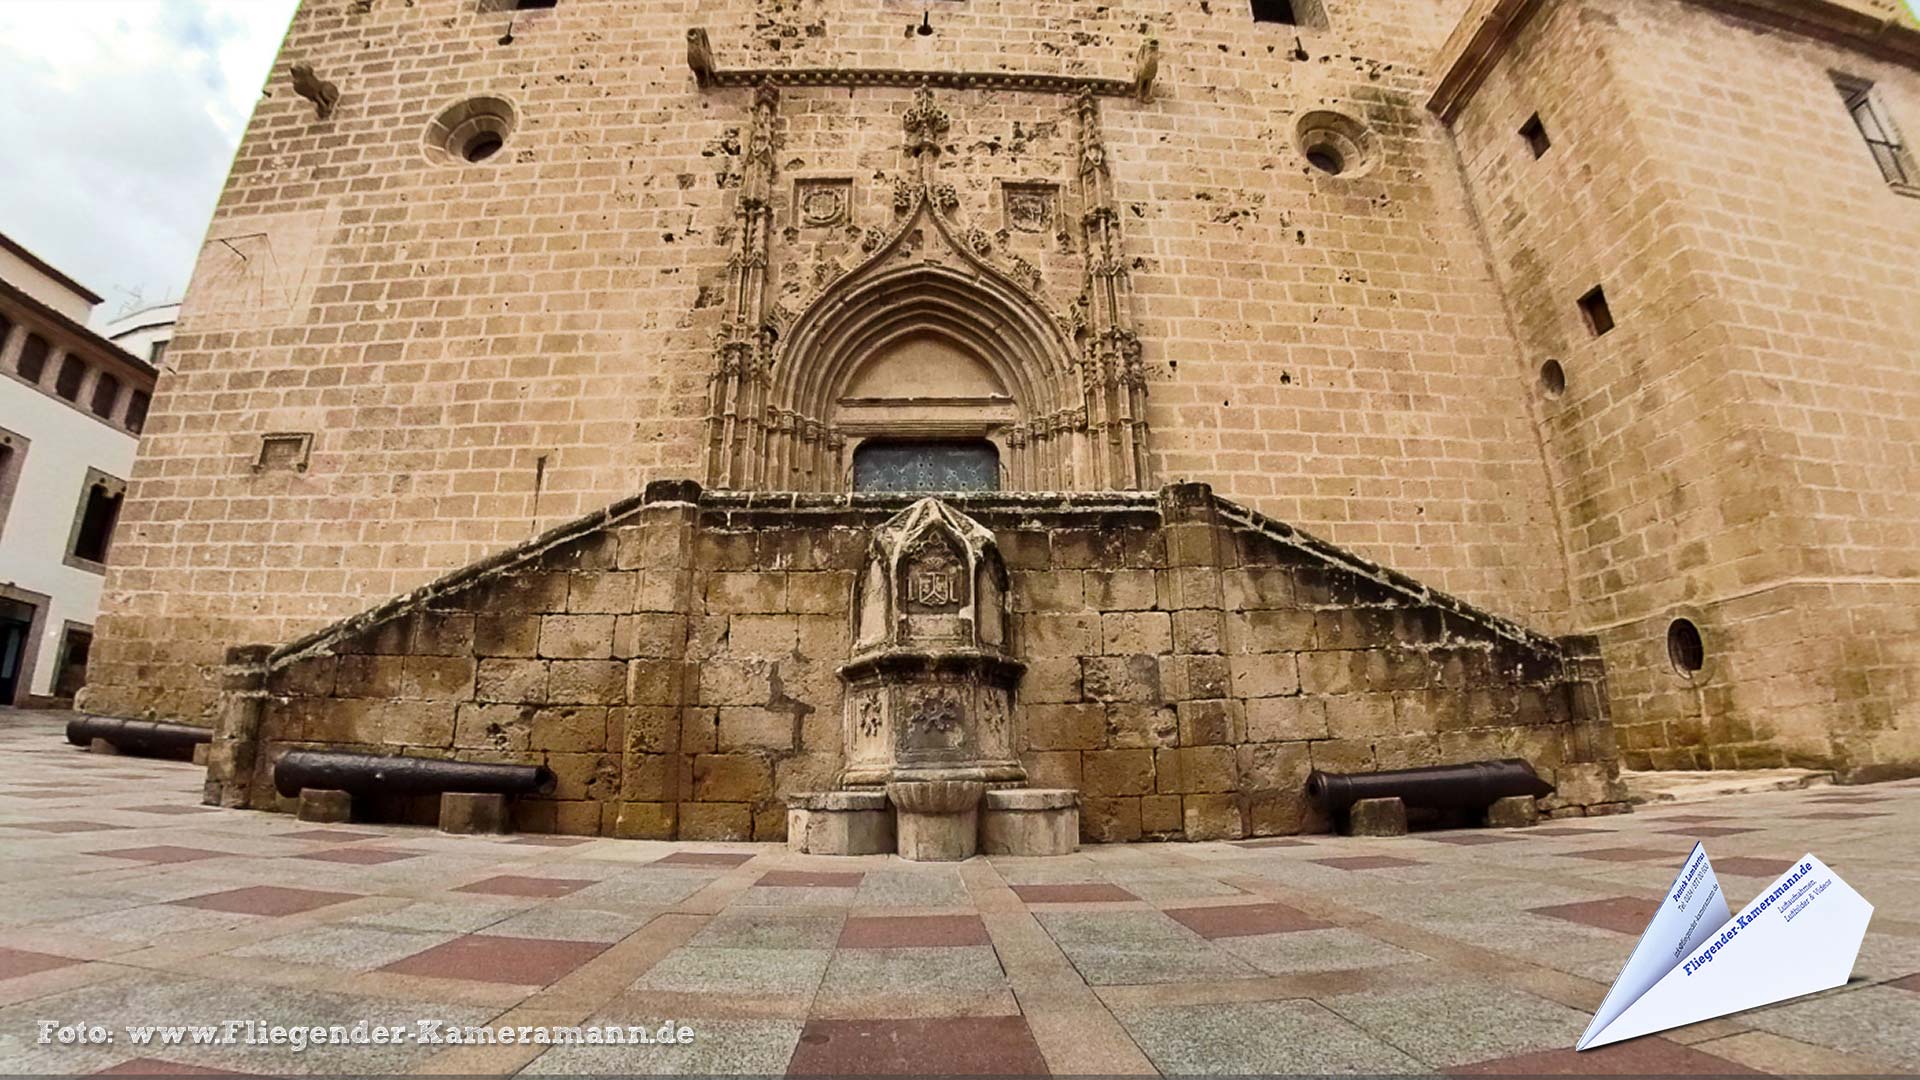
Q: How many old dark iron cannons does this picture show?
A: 3